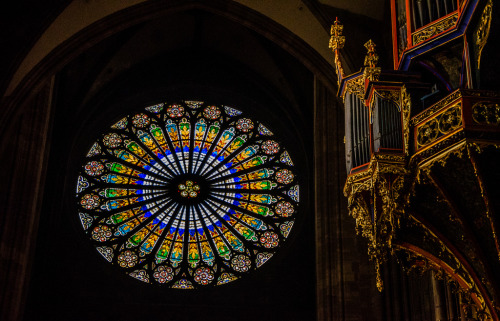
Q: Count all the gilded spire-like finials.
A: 2